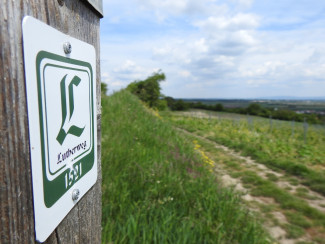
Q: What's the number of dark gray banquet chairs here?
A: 0